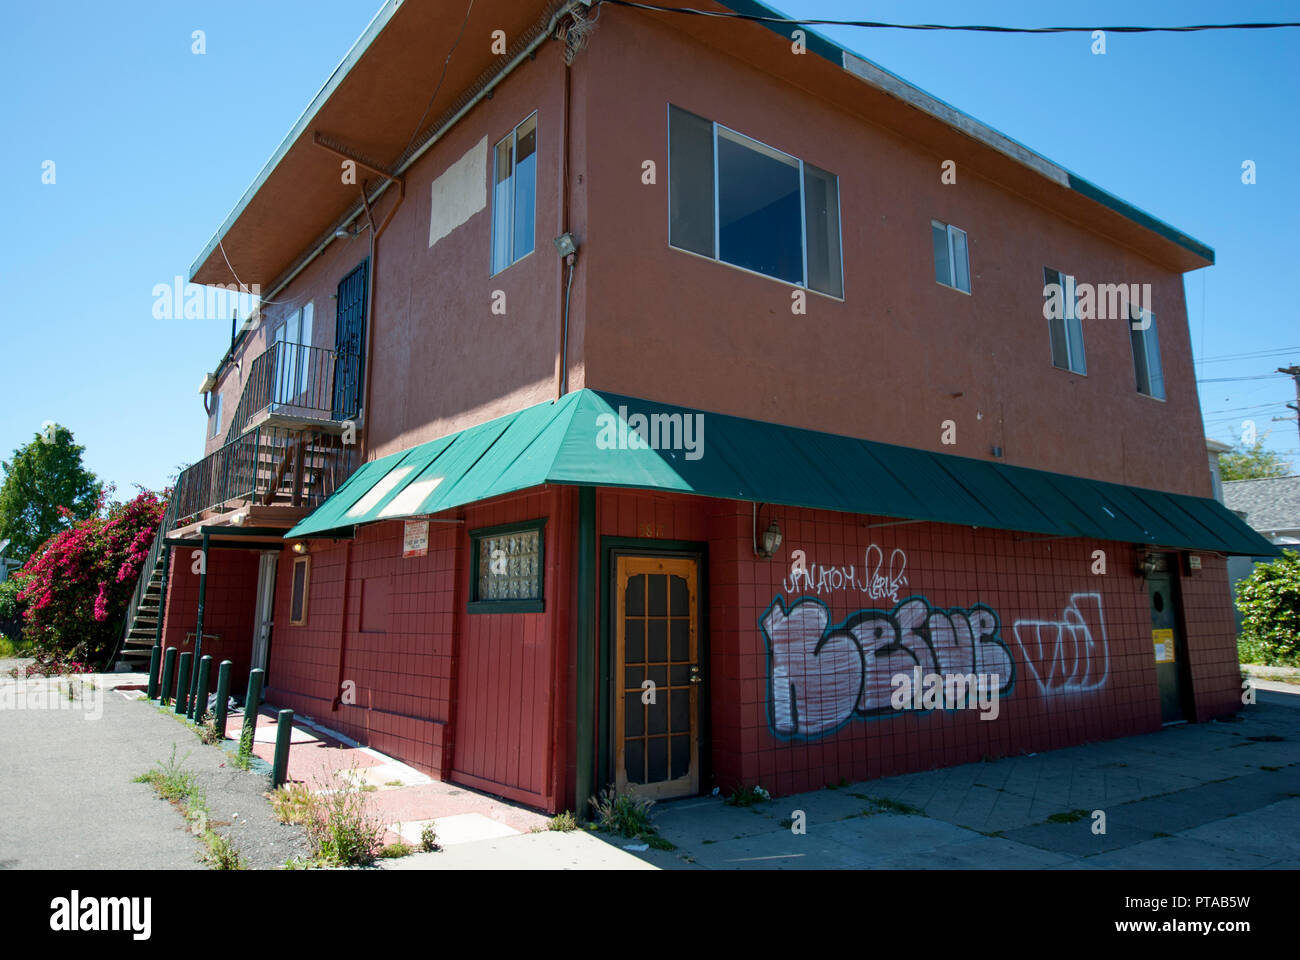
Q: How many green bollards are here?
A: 7